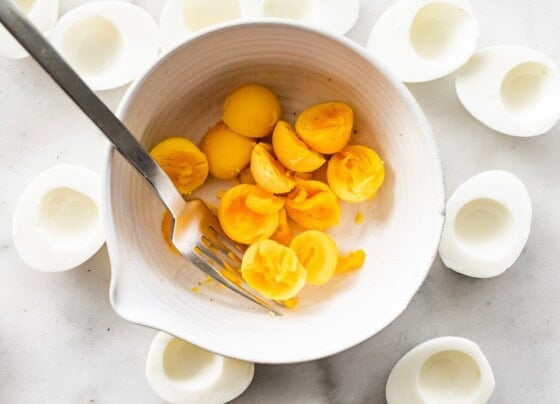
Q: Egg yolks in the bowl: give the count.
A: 11